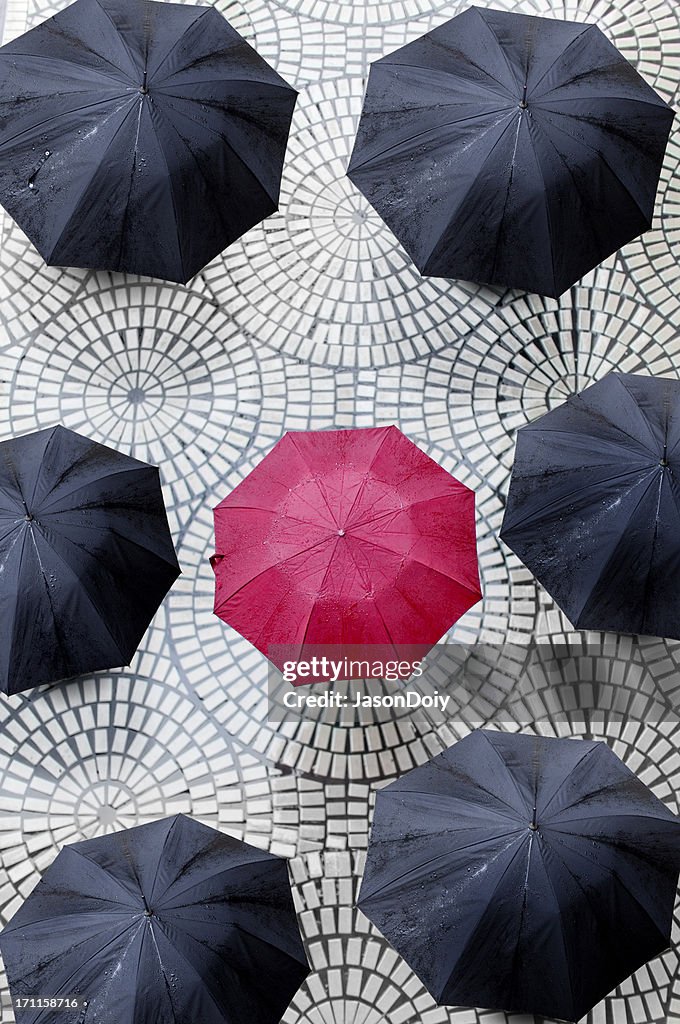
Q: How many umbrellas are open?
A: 7